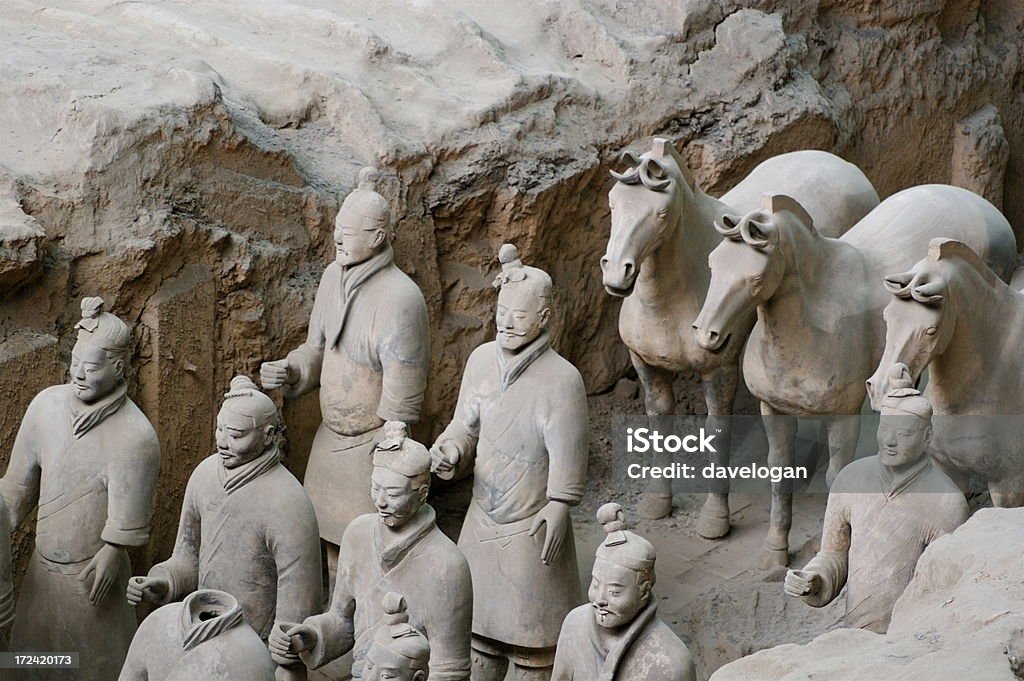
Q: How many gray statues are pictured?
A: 12